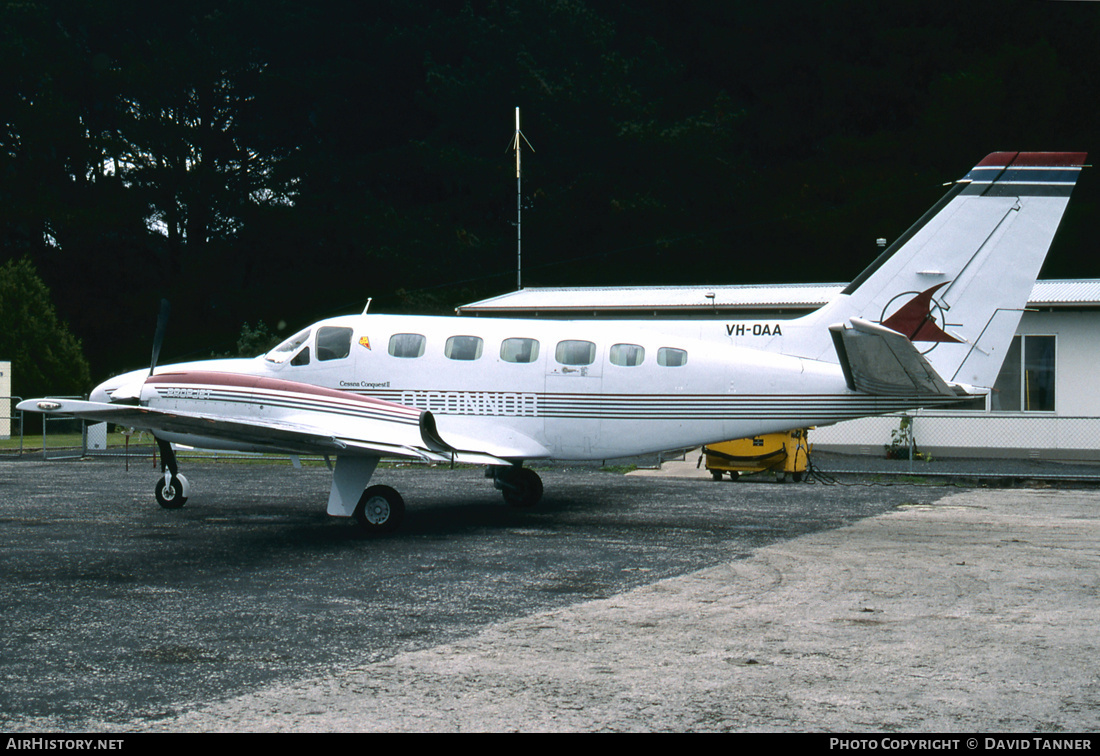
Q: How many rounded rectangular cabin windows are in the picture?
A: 6